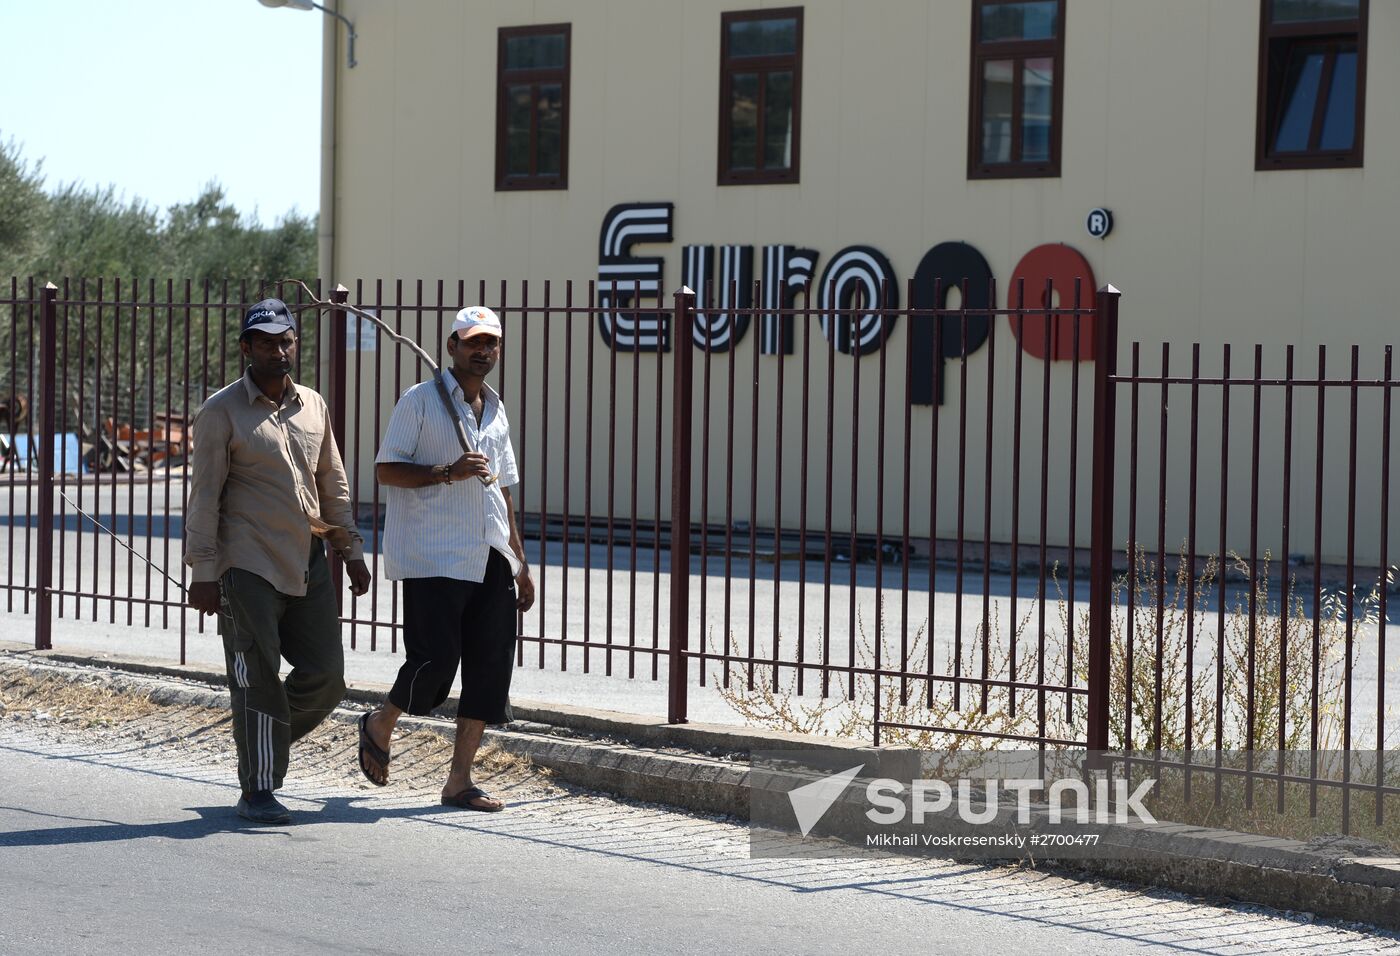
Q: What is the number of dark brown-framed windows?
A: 4